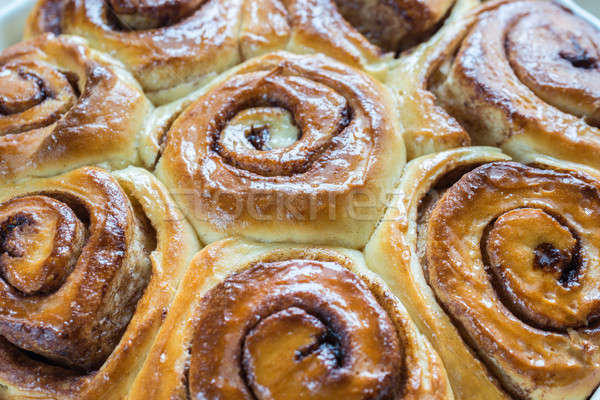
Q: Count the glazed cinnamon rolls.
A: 8